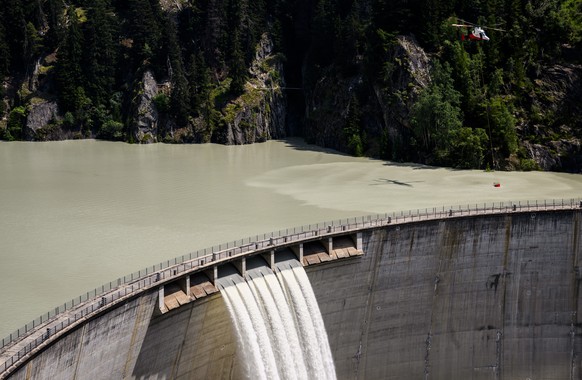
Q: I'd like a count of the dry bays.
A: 4